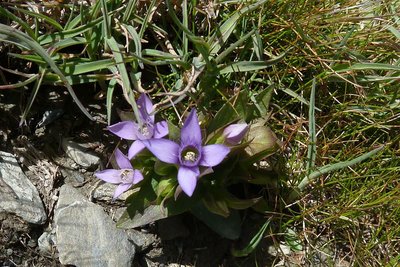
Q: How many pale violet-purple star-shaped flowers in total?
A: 3